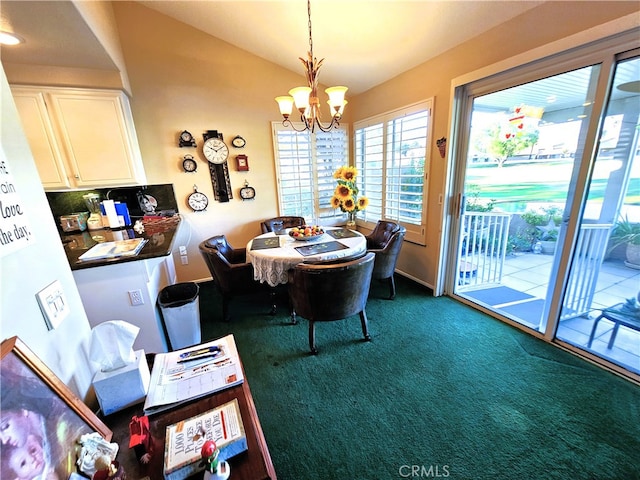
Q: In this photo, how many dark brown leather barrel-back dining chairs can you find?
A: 4